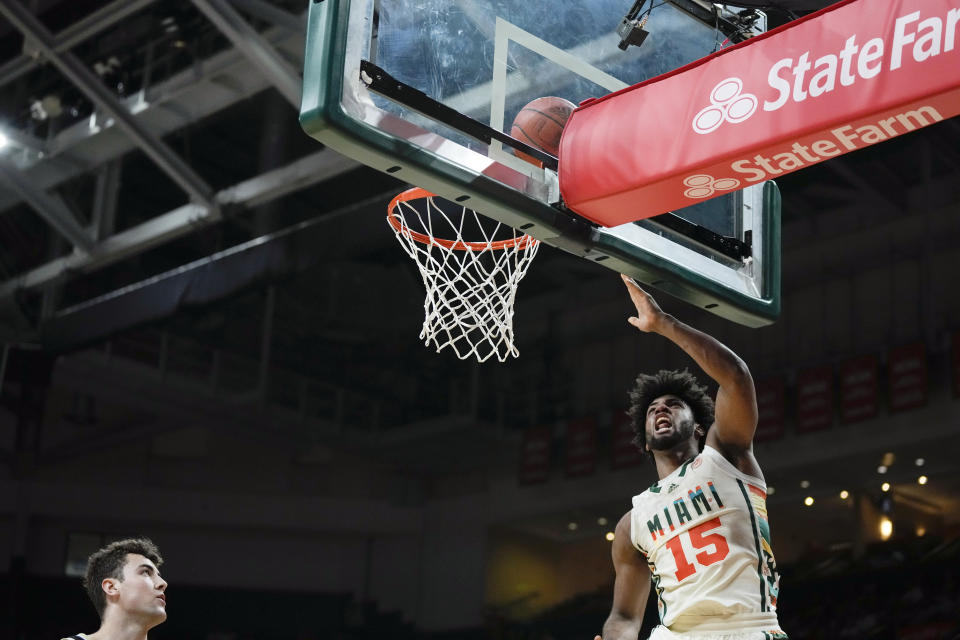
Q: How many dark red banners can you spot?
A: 8